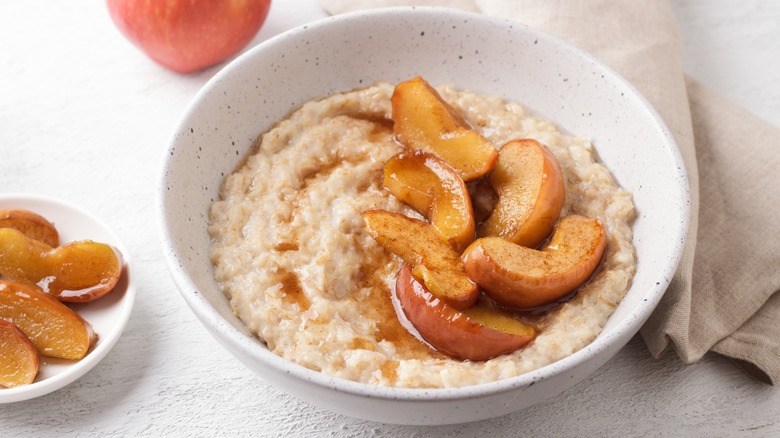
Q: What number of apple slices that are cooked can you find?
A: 10